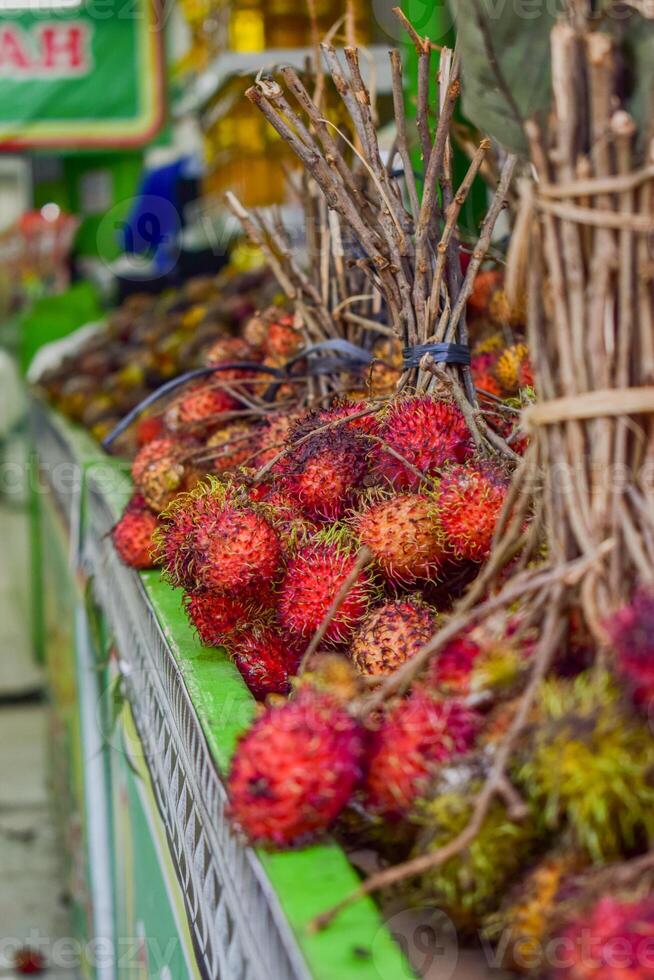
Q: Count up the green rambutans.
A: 2